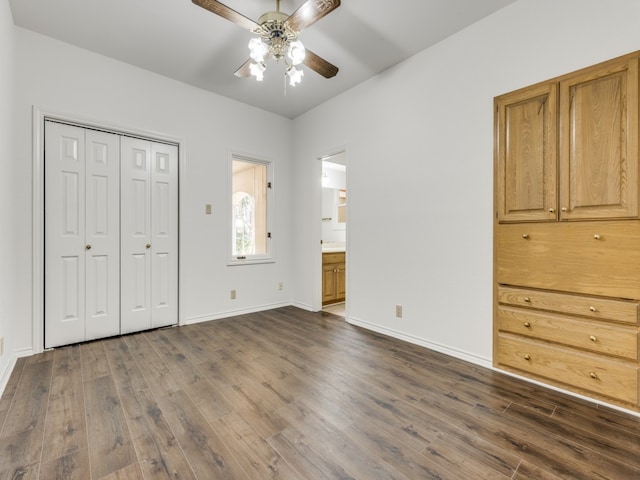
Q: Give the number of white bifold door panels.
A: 4